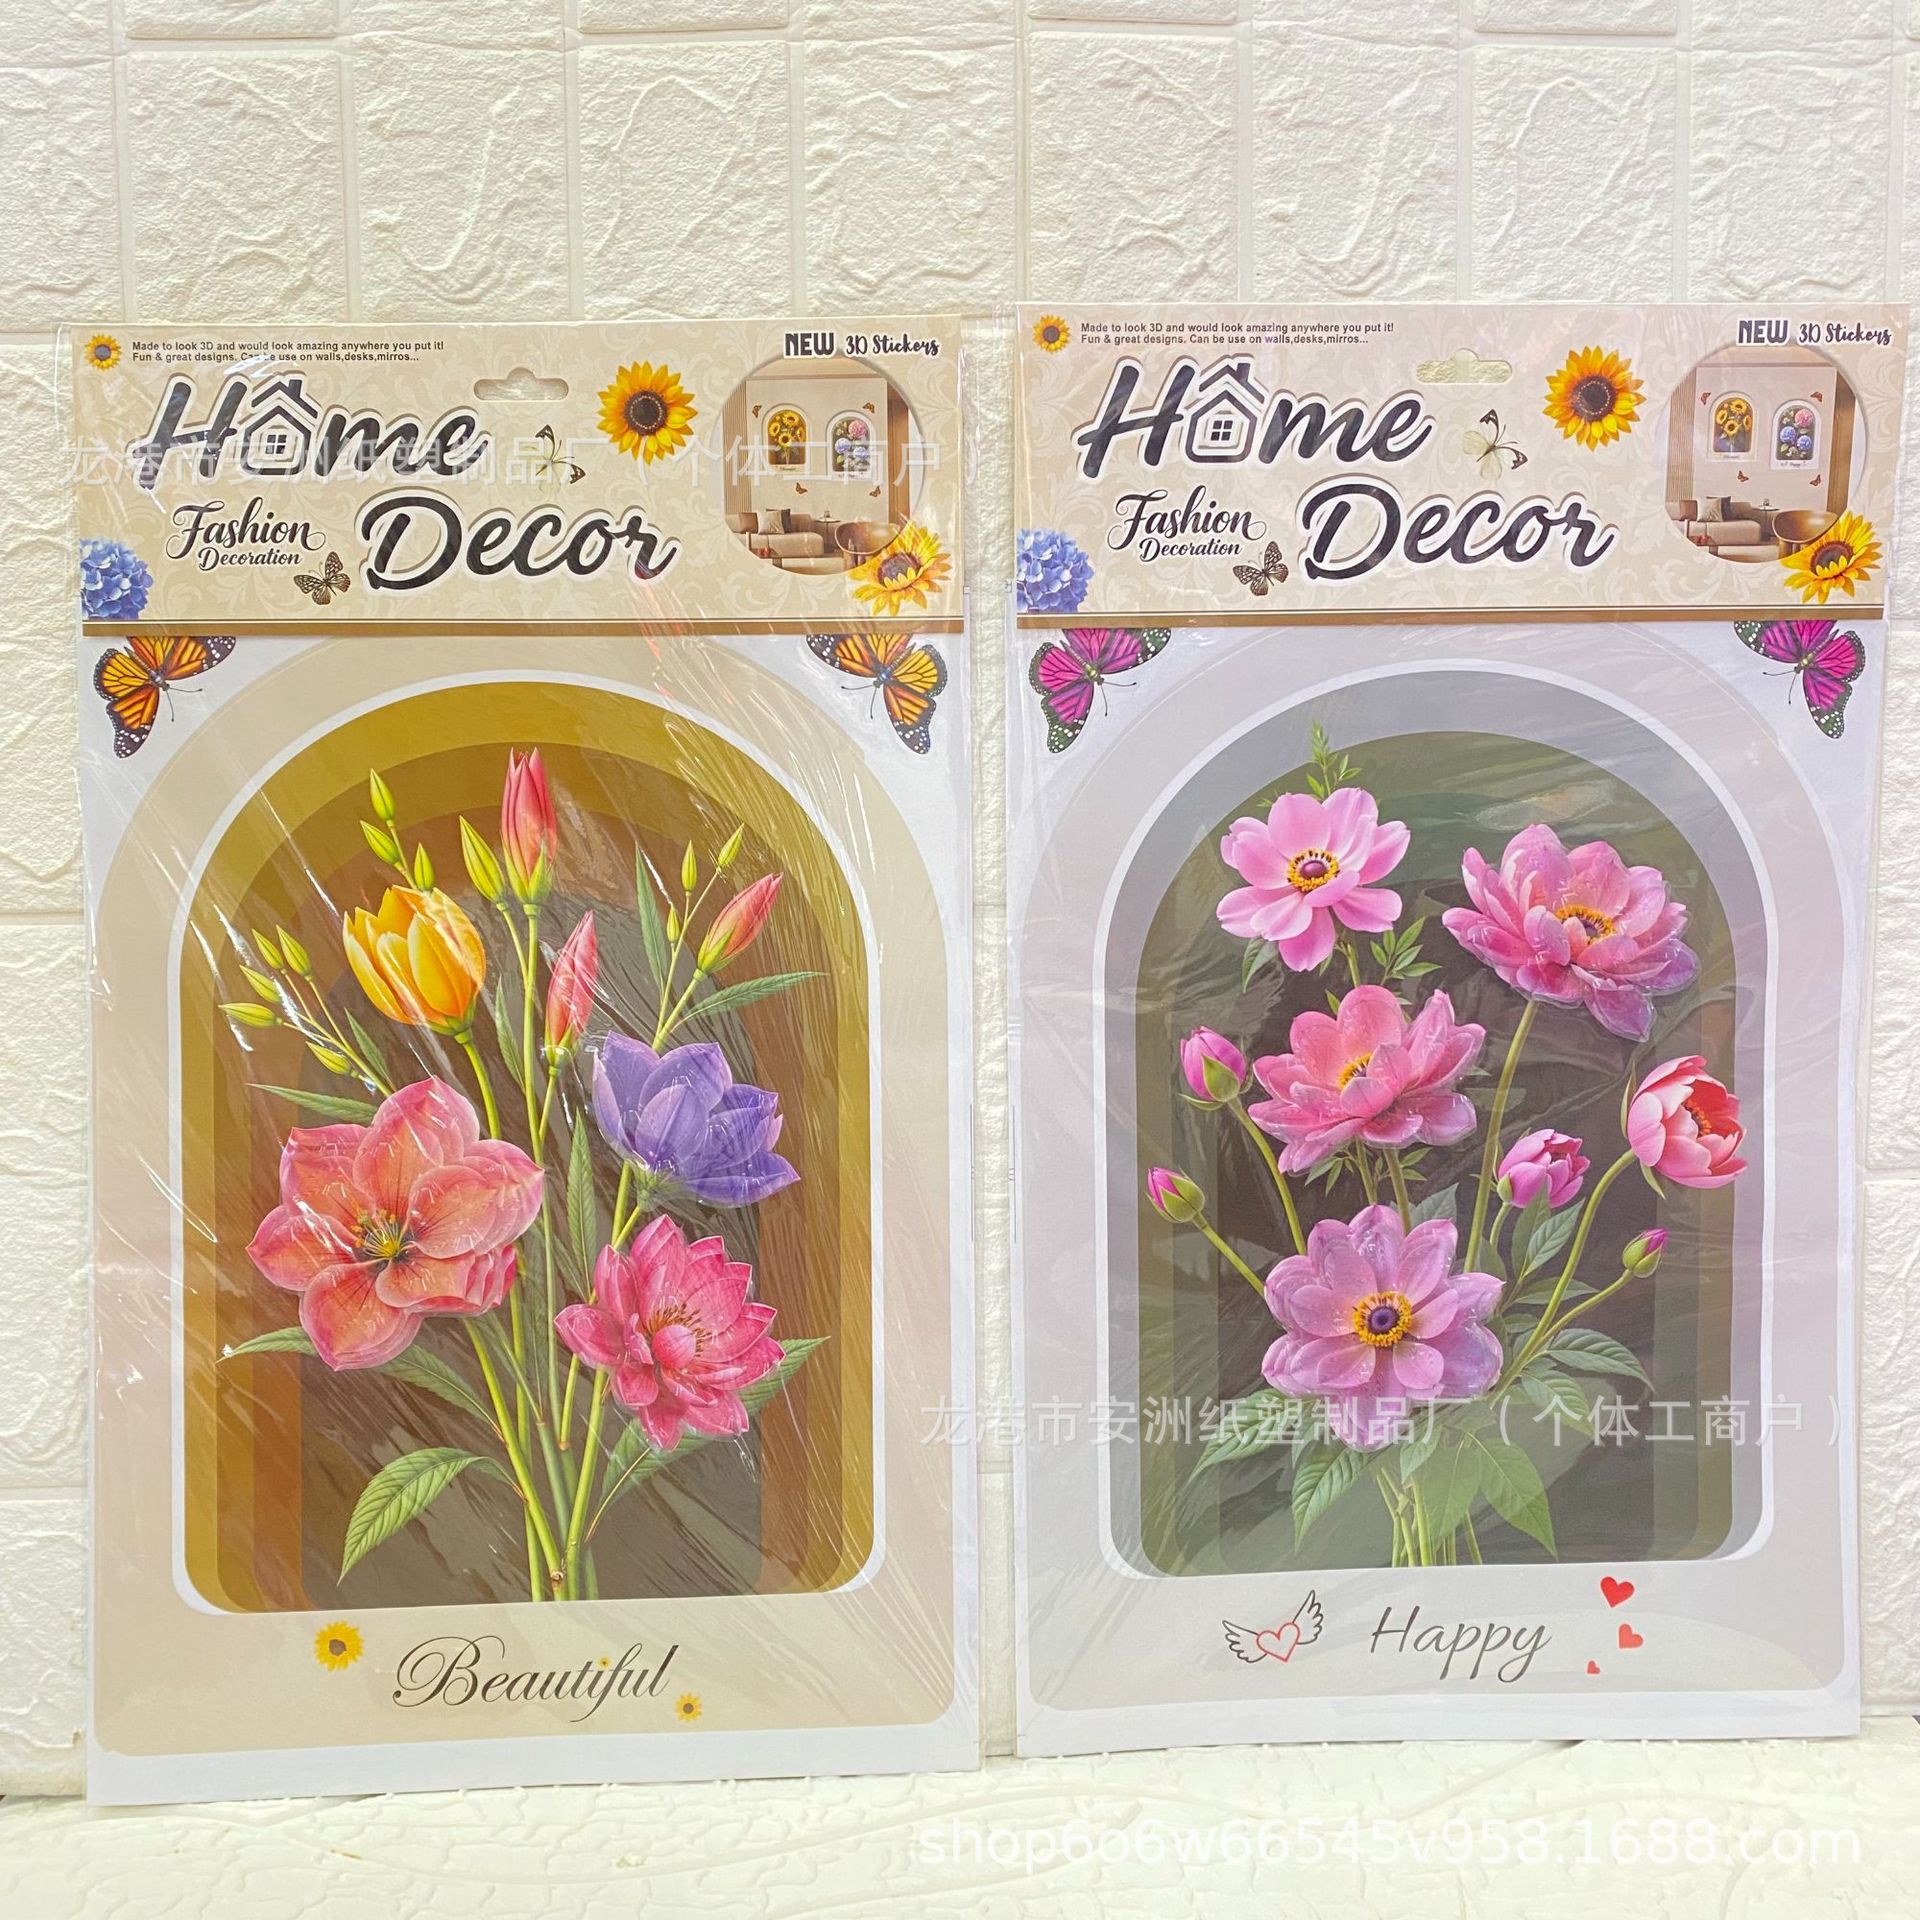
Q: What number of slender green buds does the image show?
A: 12